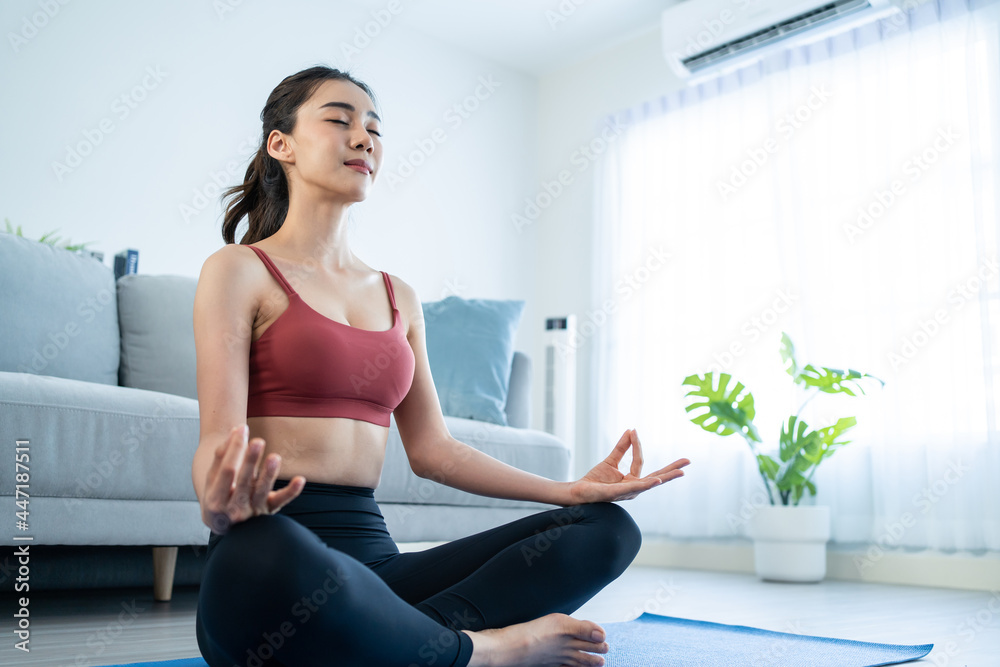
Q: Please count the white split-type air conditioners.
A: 1